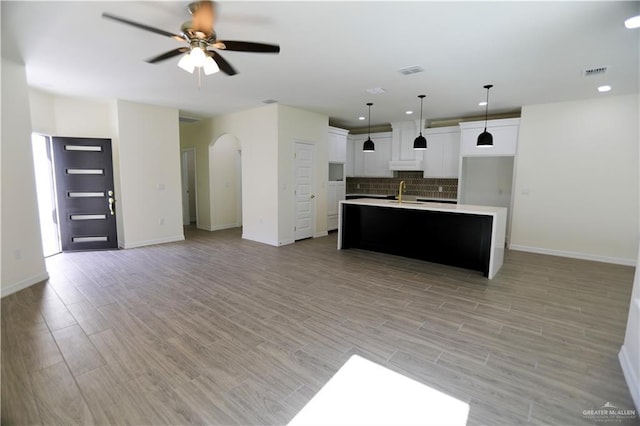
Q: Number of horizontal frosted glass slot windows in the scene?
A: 5